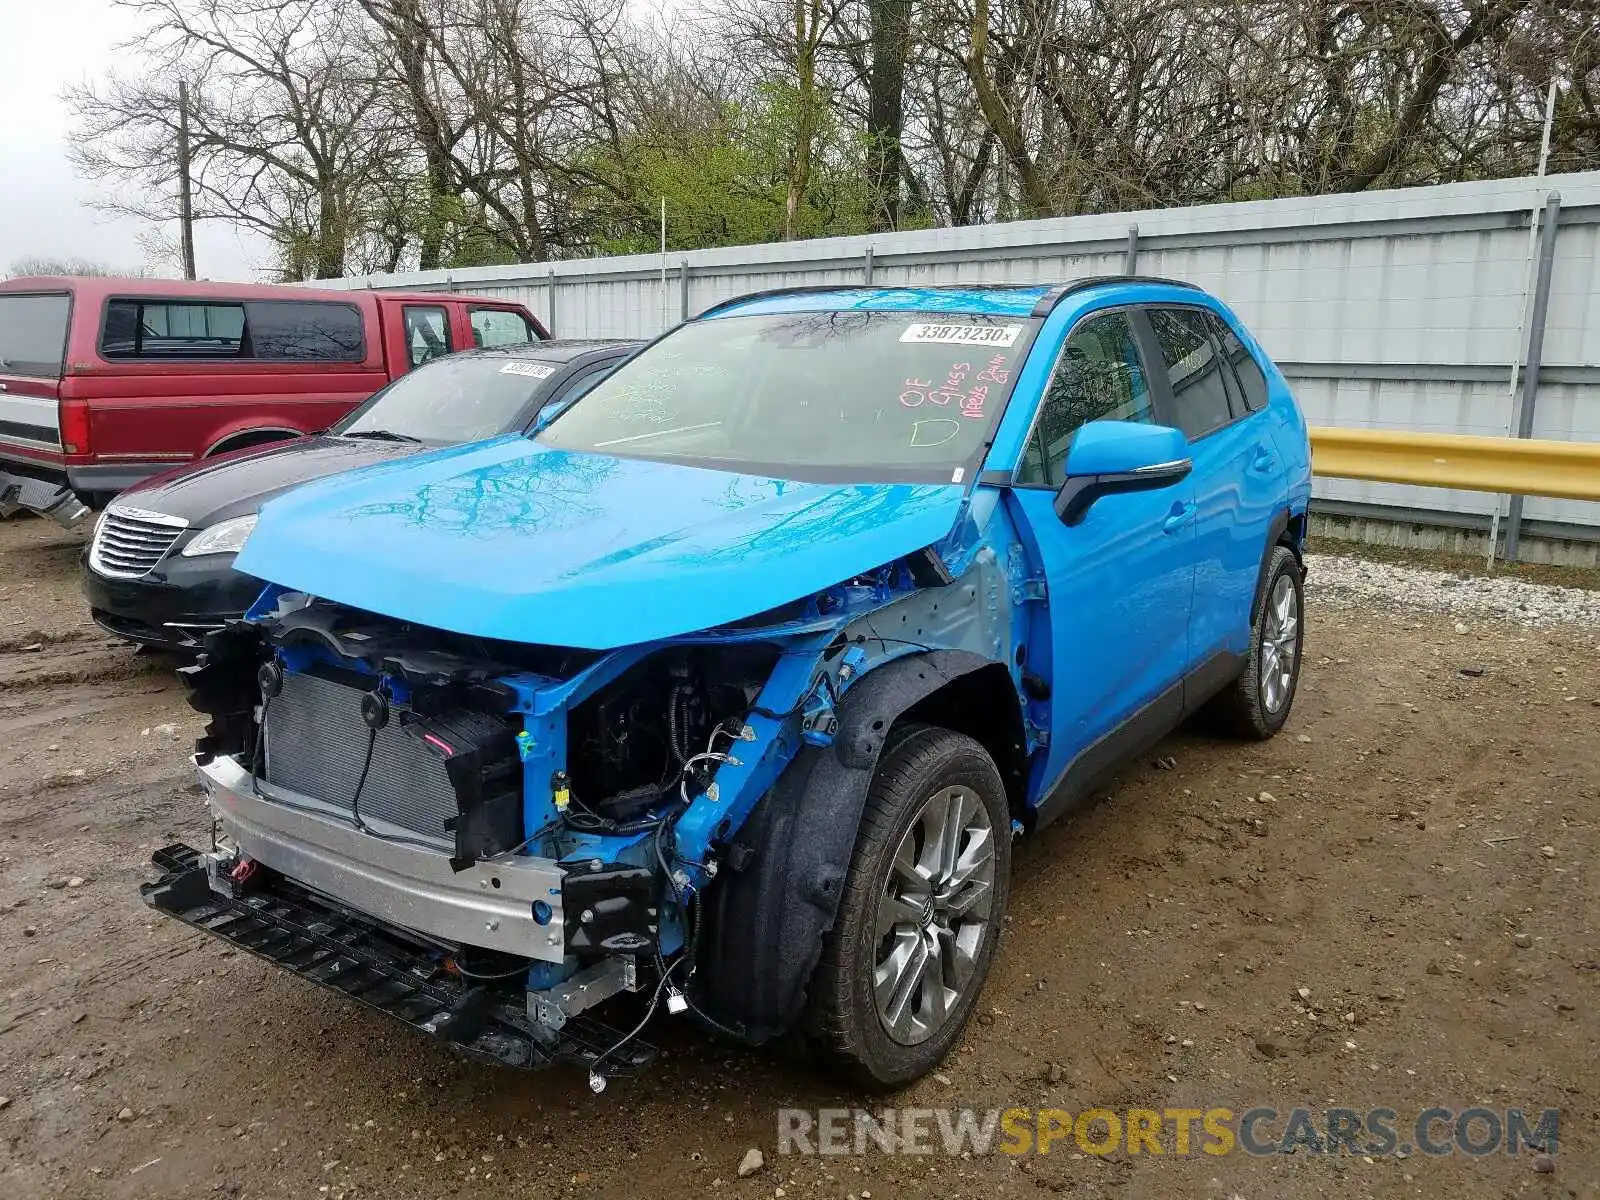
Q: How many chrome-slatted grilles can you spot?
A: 1